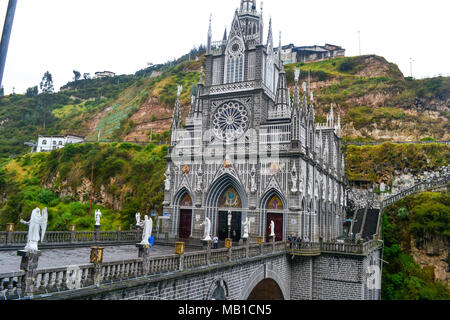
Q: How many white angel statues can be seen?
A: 7